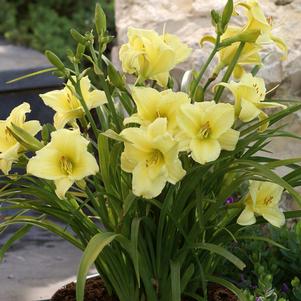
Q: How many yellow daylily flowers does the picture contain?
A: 11